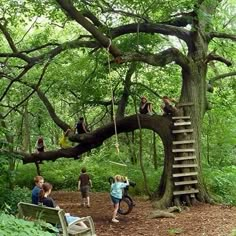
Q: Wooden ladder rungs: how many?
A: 11